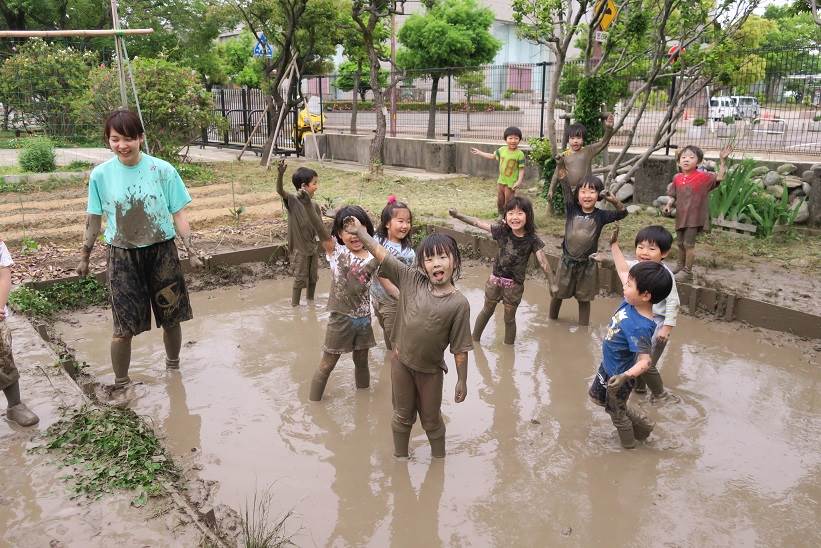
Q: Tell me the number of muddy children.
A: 11